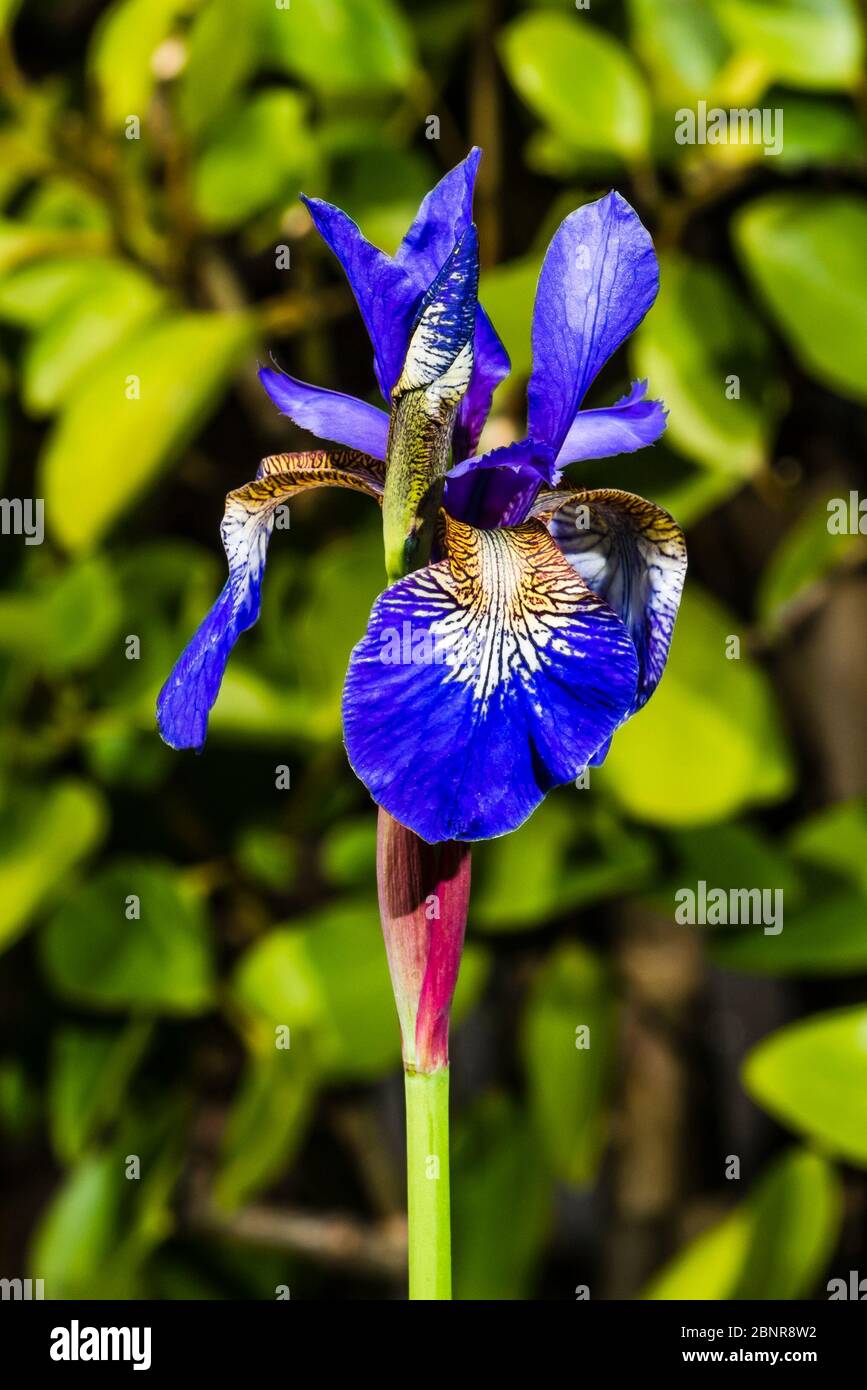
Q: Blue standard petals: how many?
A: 3